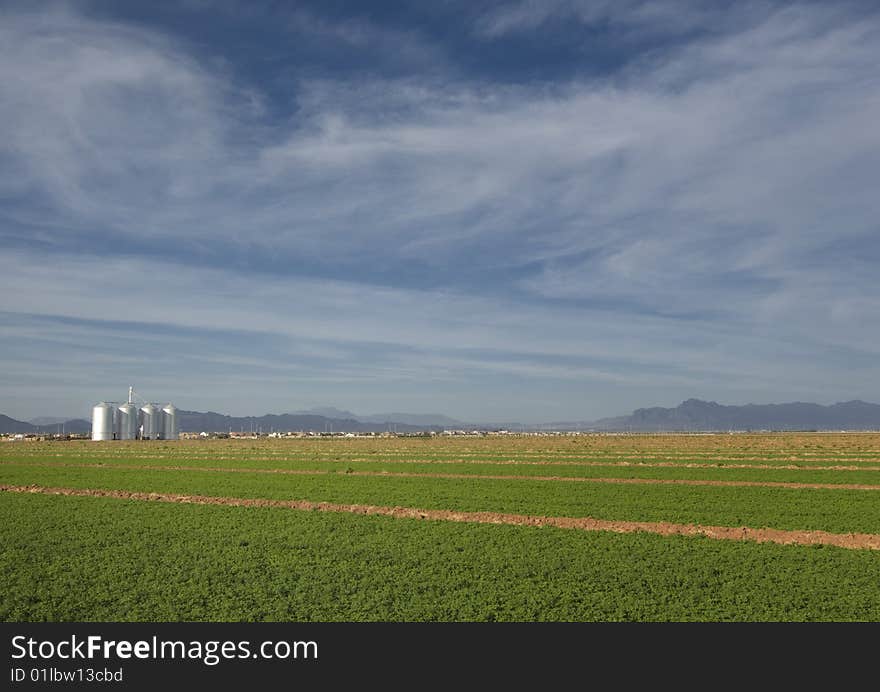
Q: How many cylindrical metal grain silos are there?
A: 4